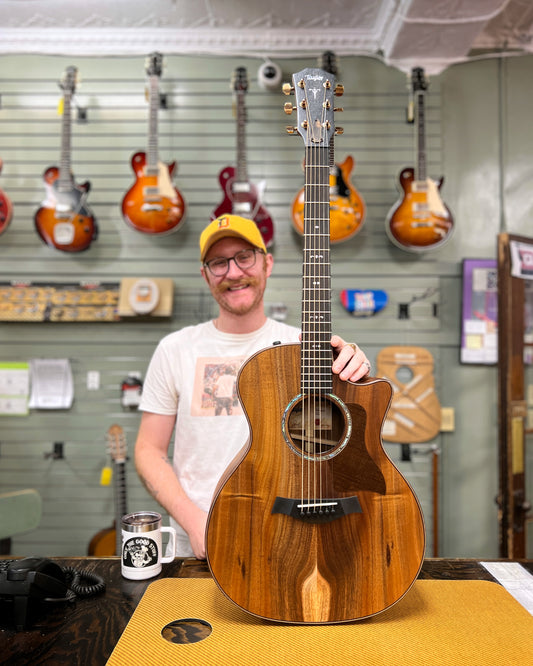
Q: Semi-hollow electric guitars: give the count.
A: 1